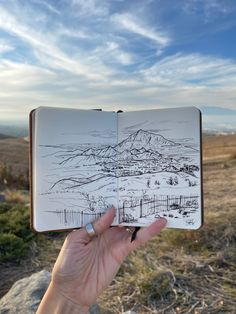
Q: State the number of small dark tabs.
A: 2